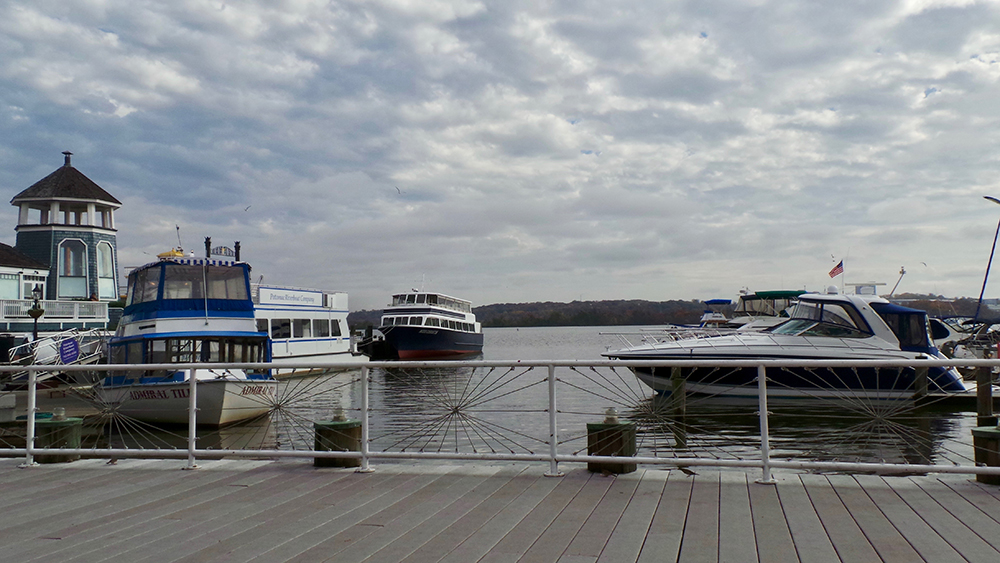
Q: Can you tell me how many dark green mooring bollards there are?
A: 4